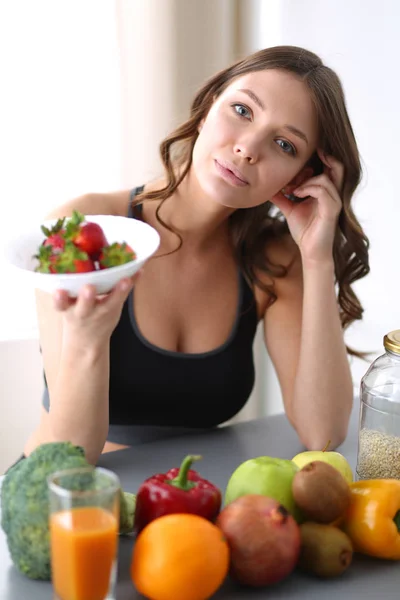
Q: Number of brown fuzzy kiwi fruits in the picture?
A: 2